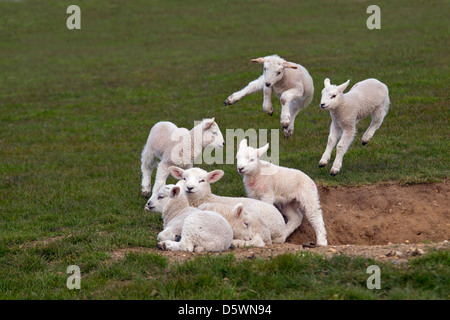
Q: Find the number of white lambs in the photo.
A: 7